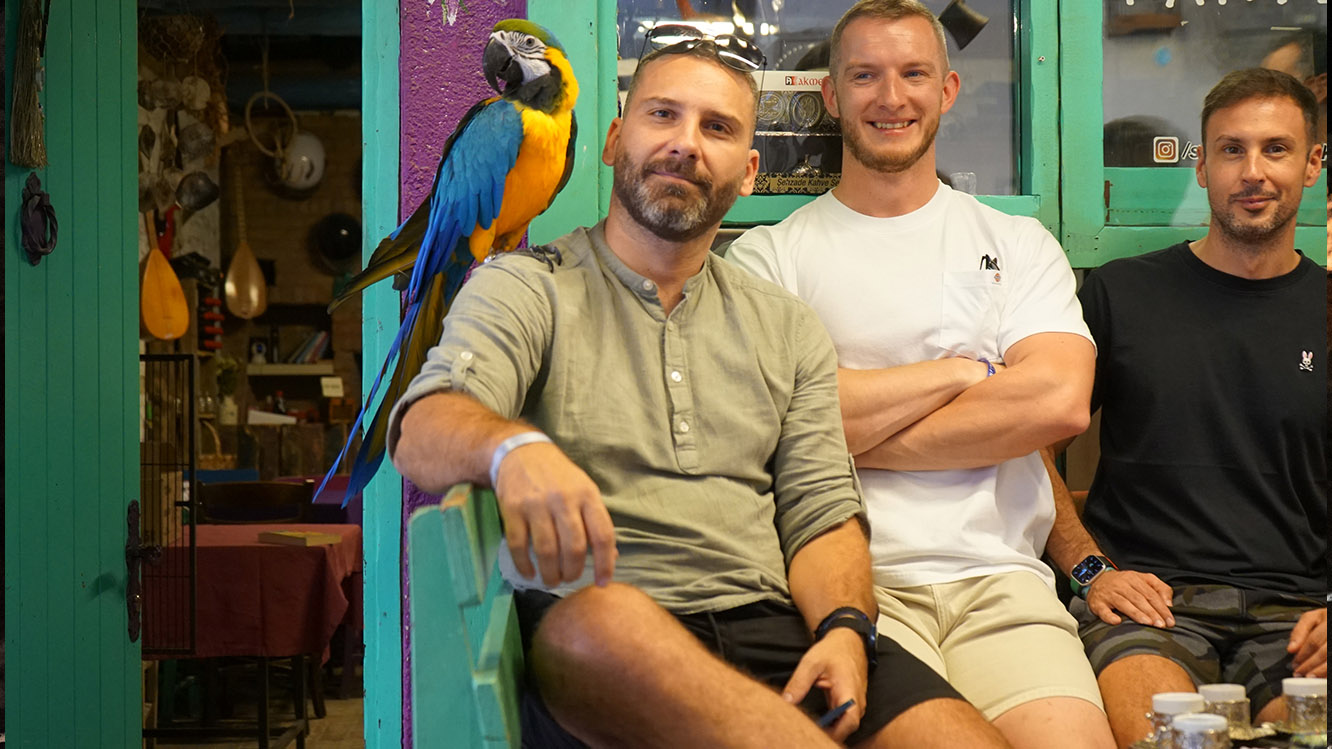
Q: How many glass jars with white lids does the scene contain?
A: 4